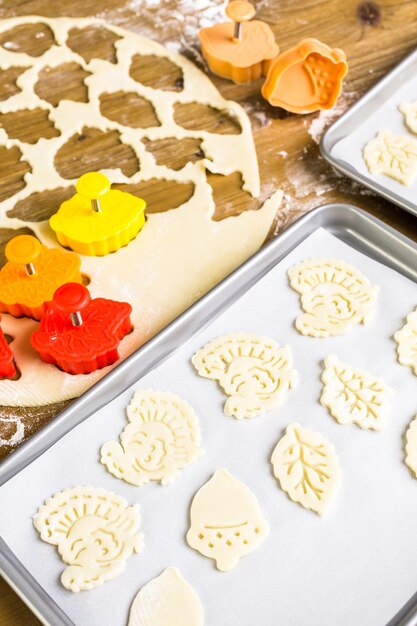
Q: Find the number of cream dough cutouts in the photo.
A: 12